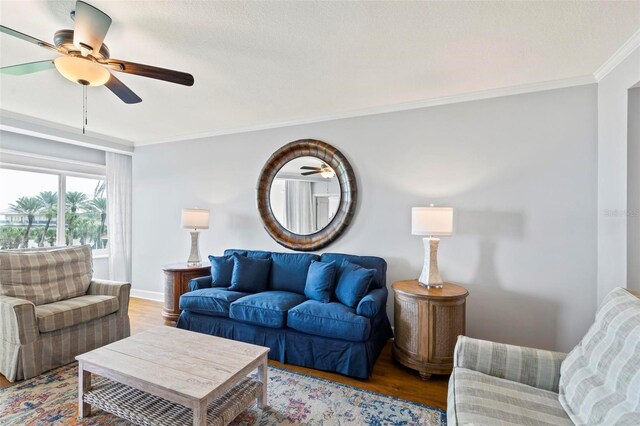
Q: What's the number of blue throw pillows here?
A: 4